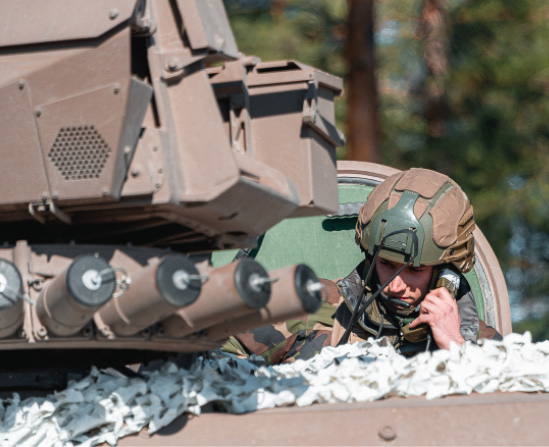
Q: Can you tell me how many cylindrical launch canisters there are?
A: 5